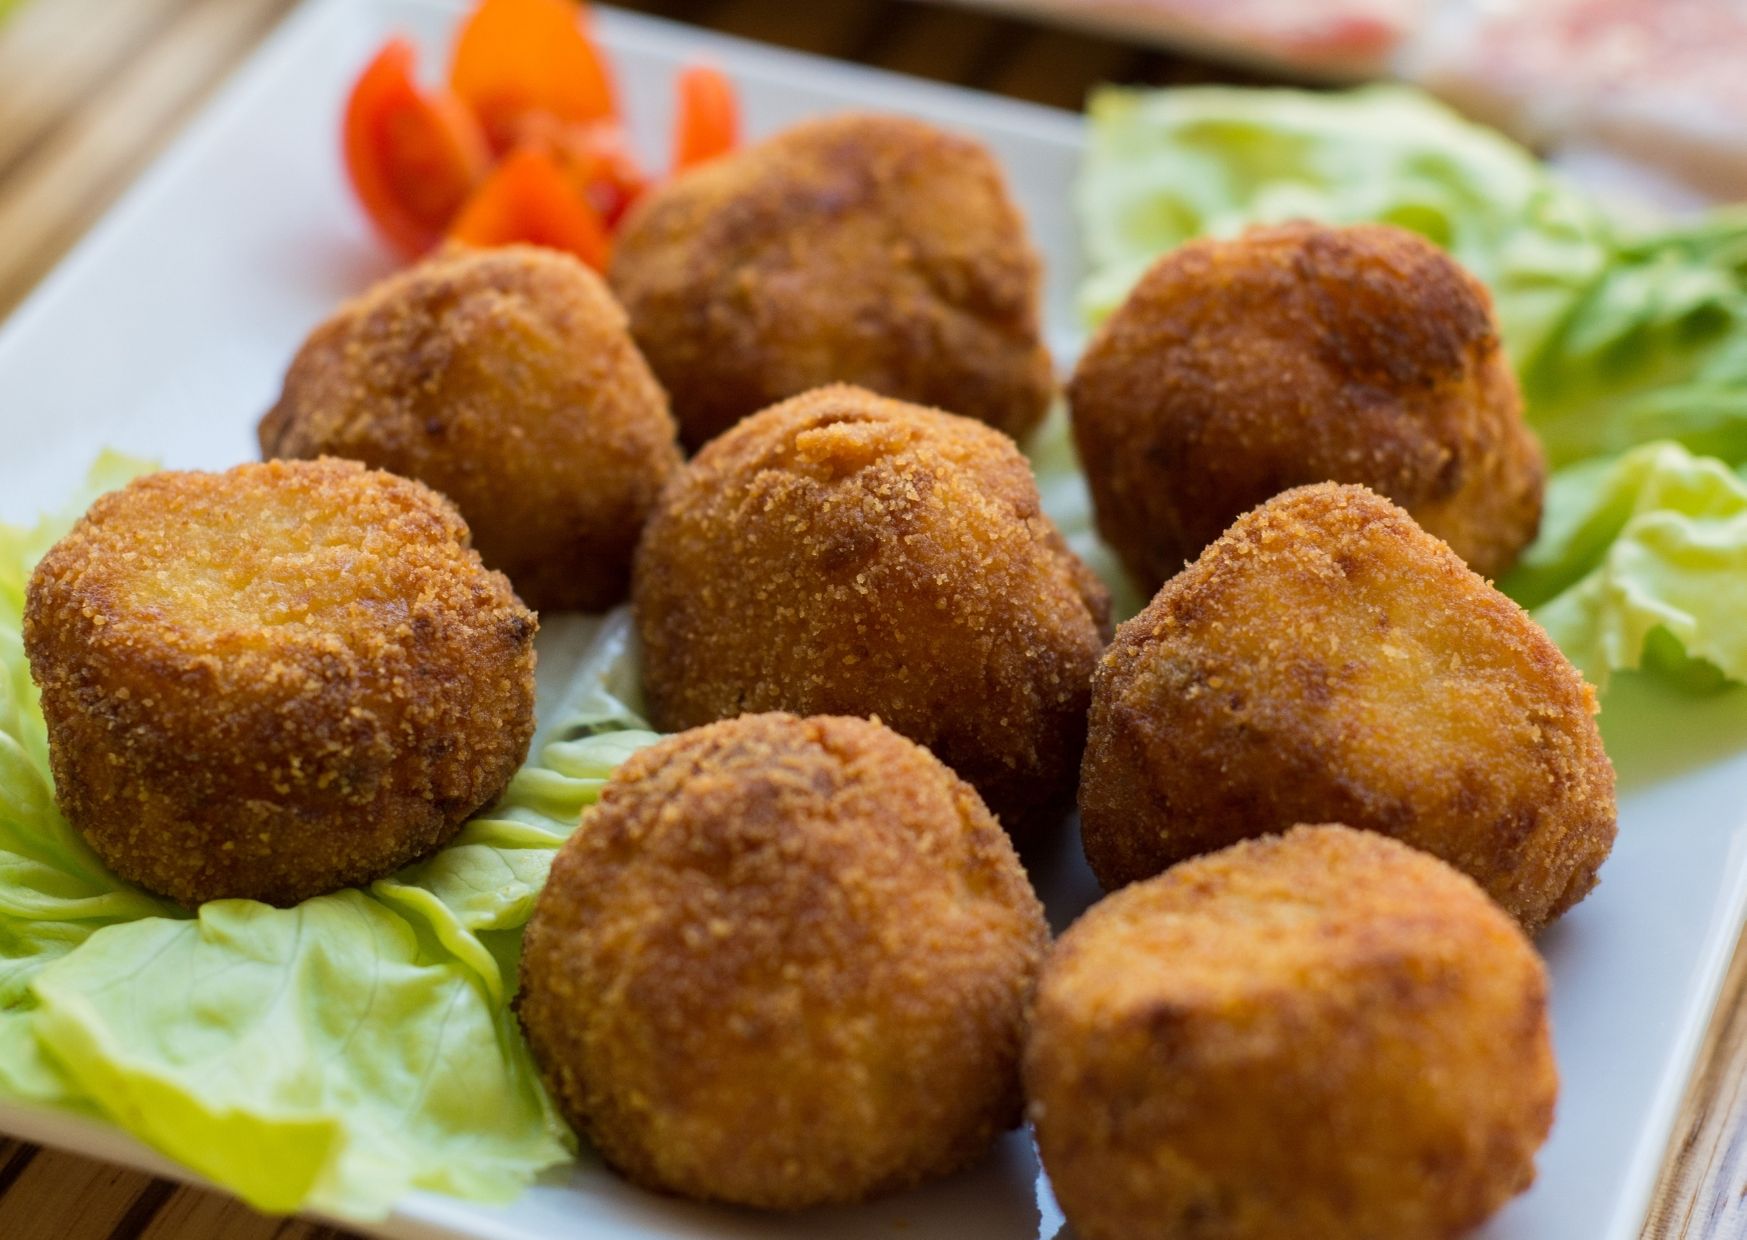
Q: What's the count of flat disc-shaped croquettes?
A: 0